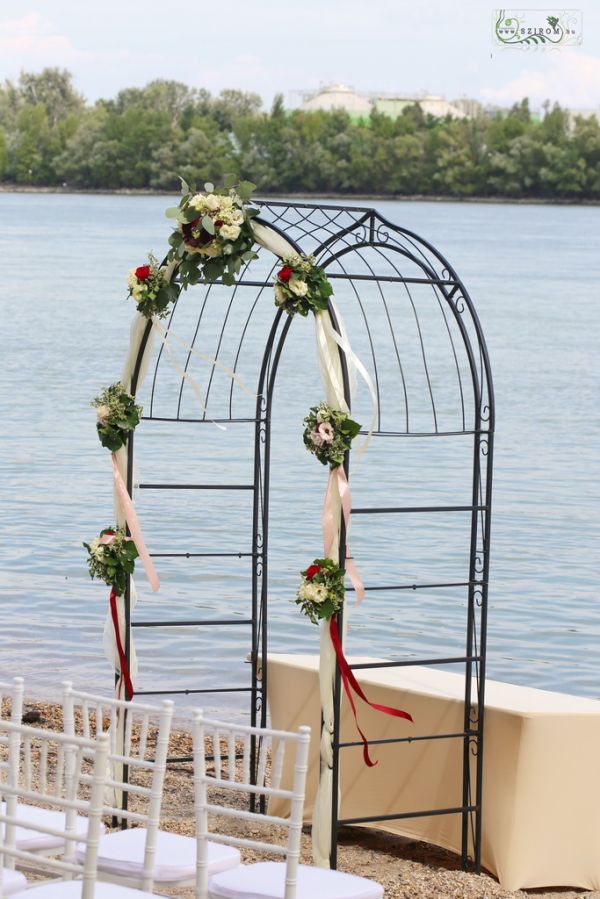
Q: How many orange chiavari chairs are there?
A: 0